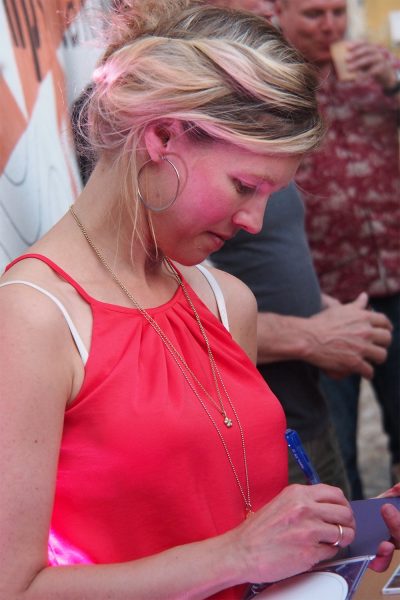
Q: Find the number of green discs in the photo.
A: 0